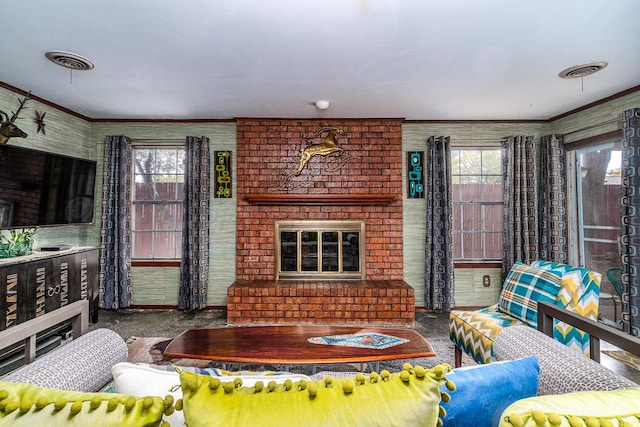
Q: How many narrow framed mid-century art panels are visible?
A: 2